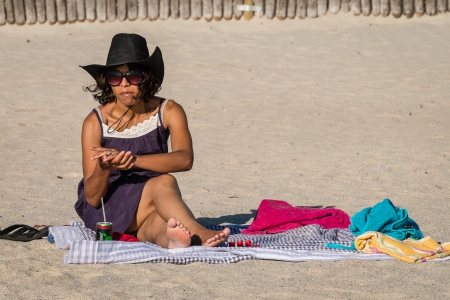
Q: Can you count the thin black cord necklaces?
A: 1